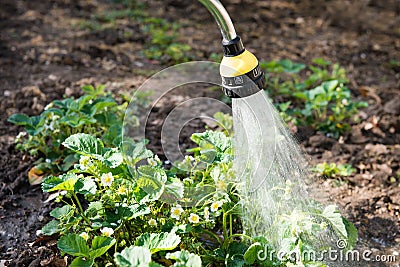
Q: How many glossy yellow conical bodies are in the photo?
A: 1